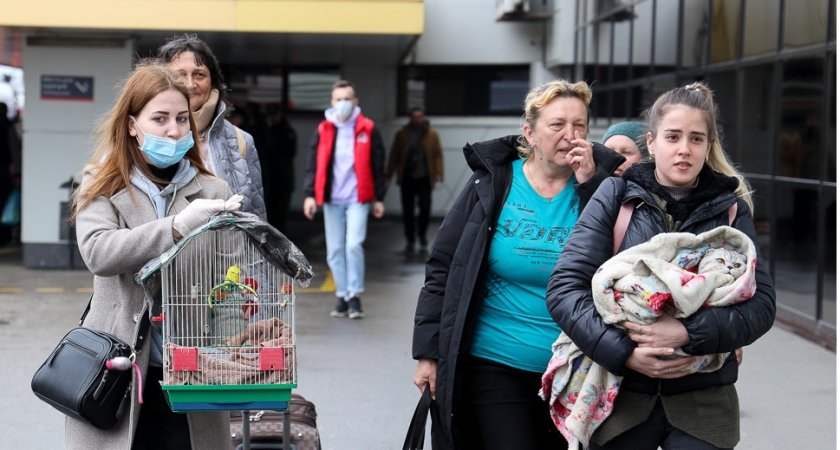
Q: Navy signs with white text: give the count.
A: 1